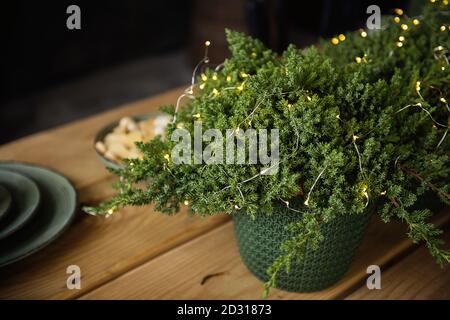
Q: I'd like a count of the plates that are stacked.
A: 3